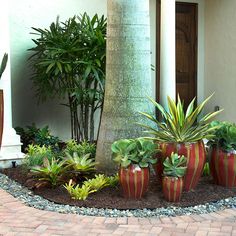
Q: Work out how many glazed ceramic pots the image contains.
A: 4